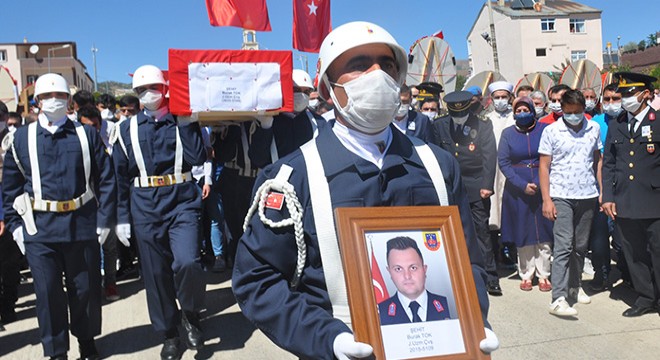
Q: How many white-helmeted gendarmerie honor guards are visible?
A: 4